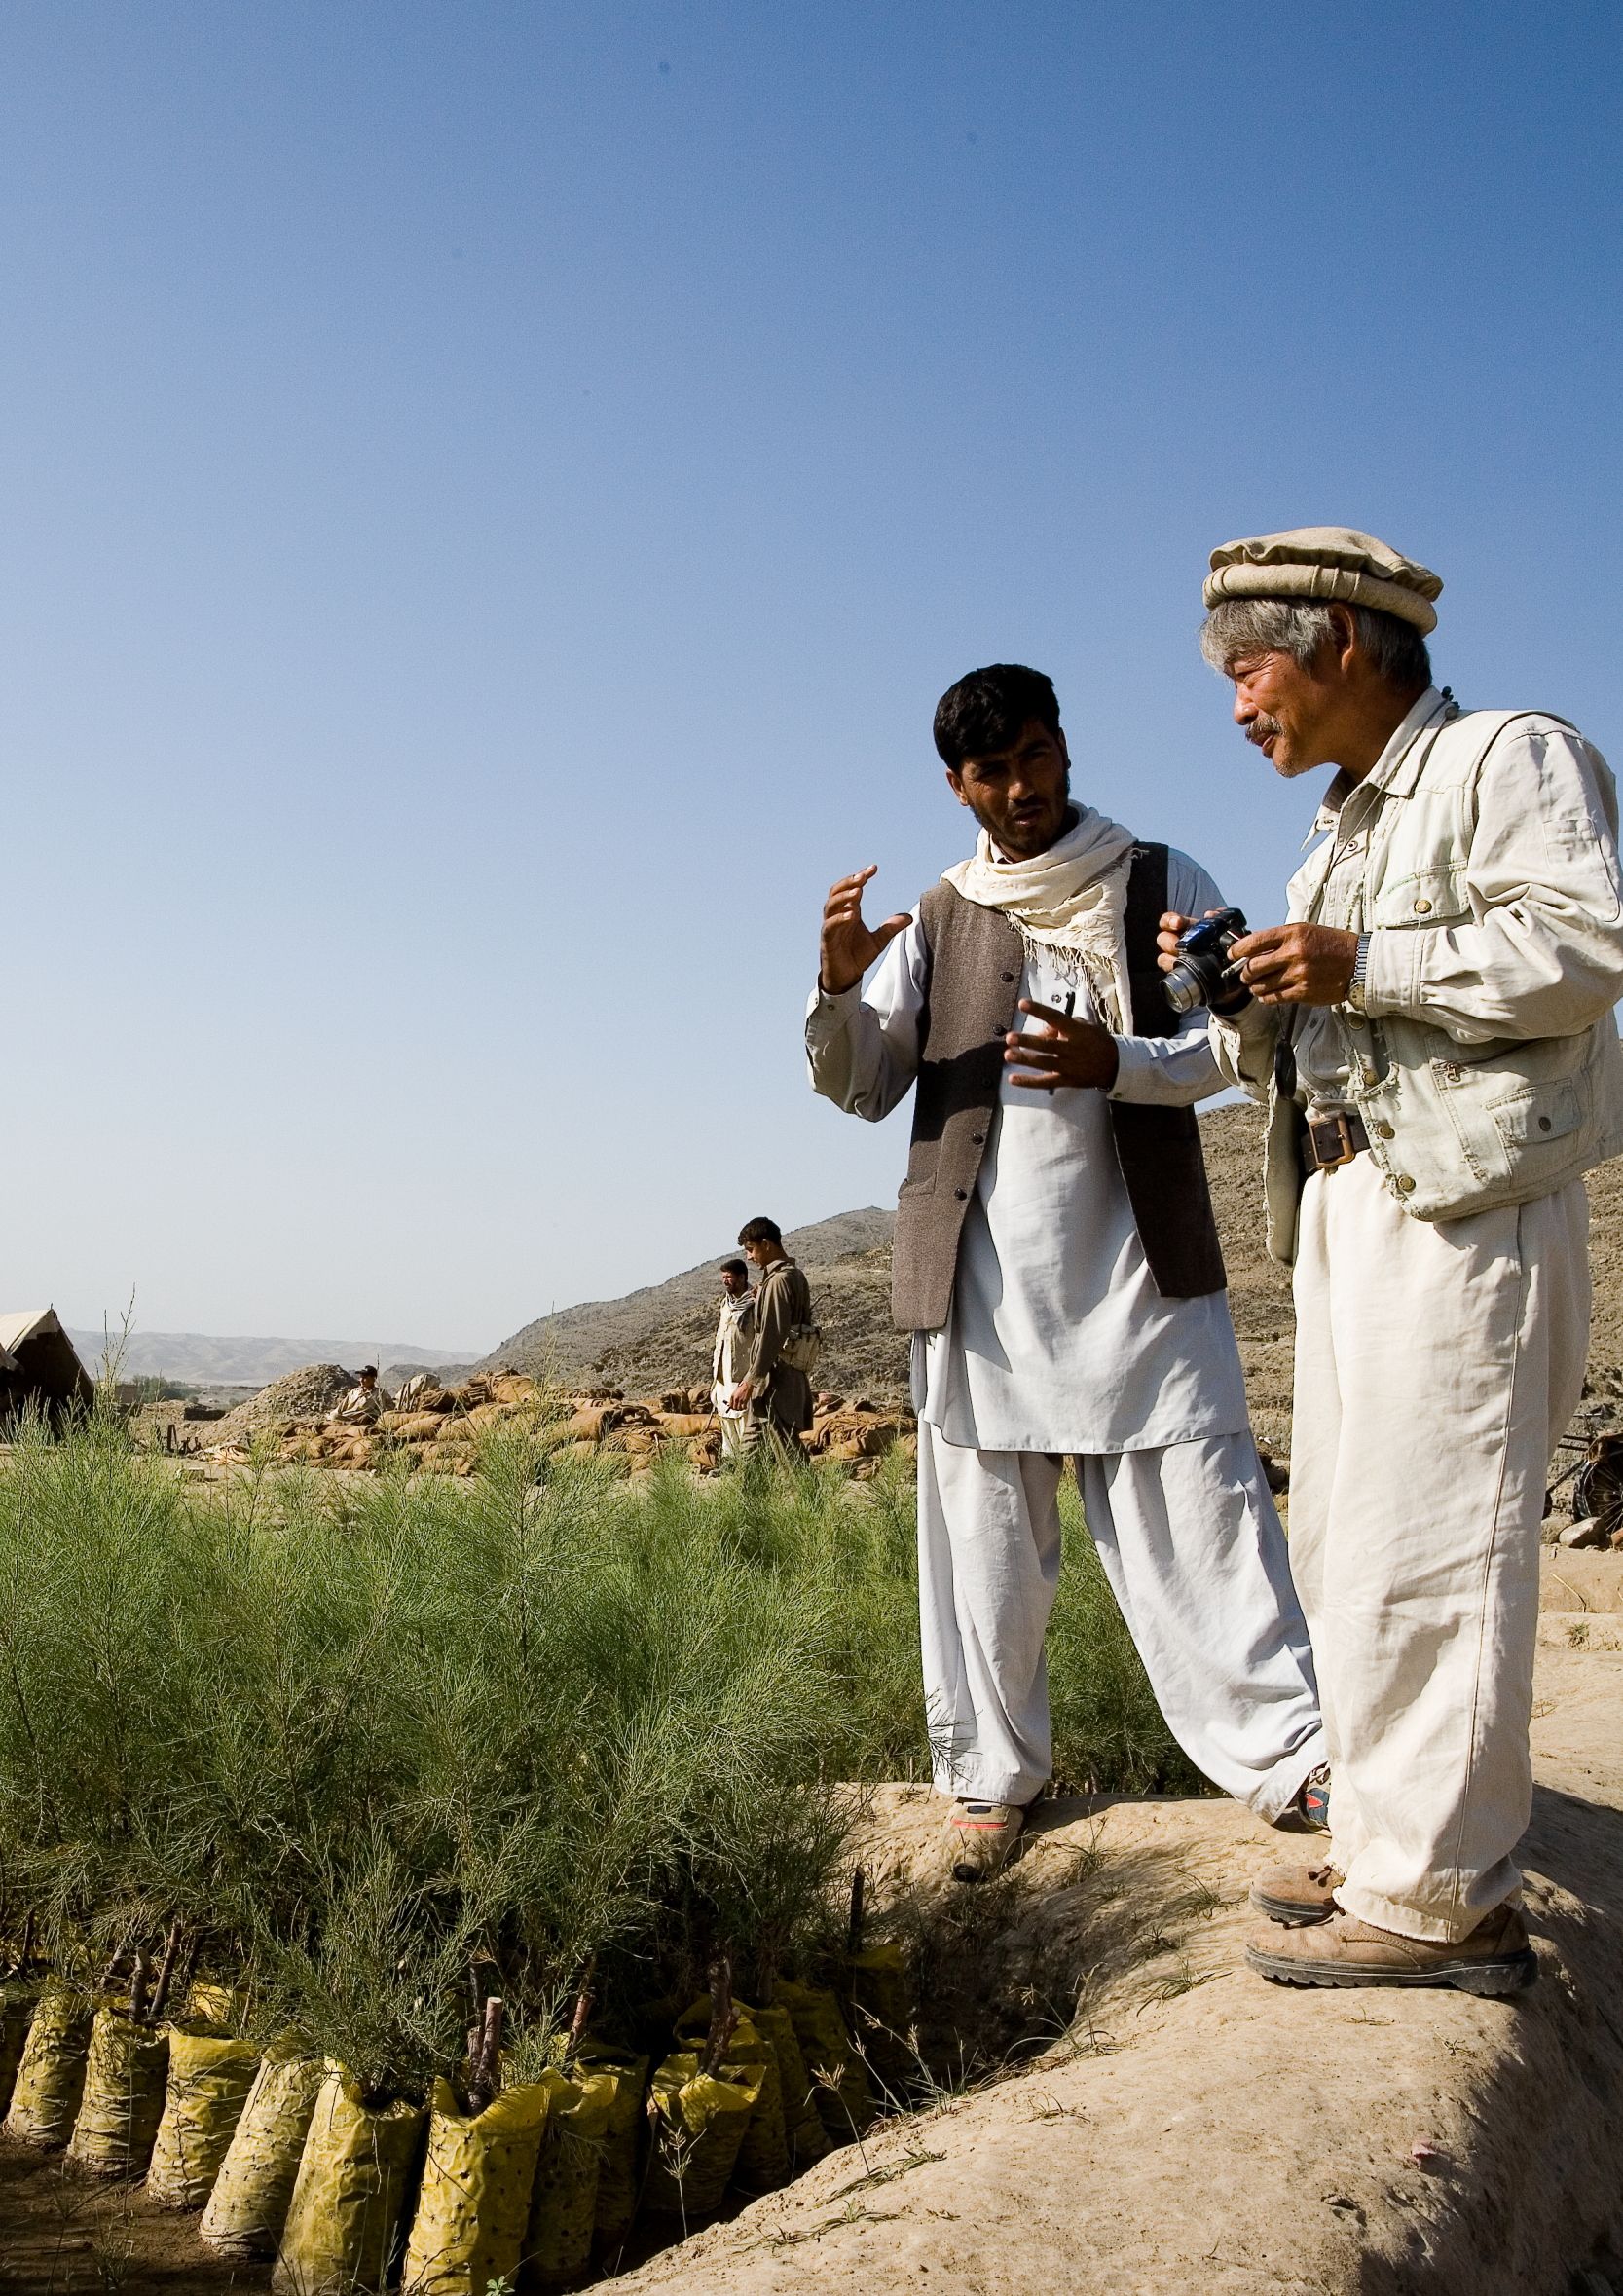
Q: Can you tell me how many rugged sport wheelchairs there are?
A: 0